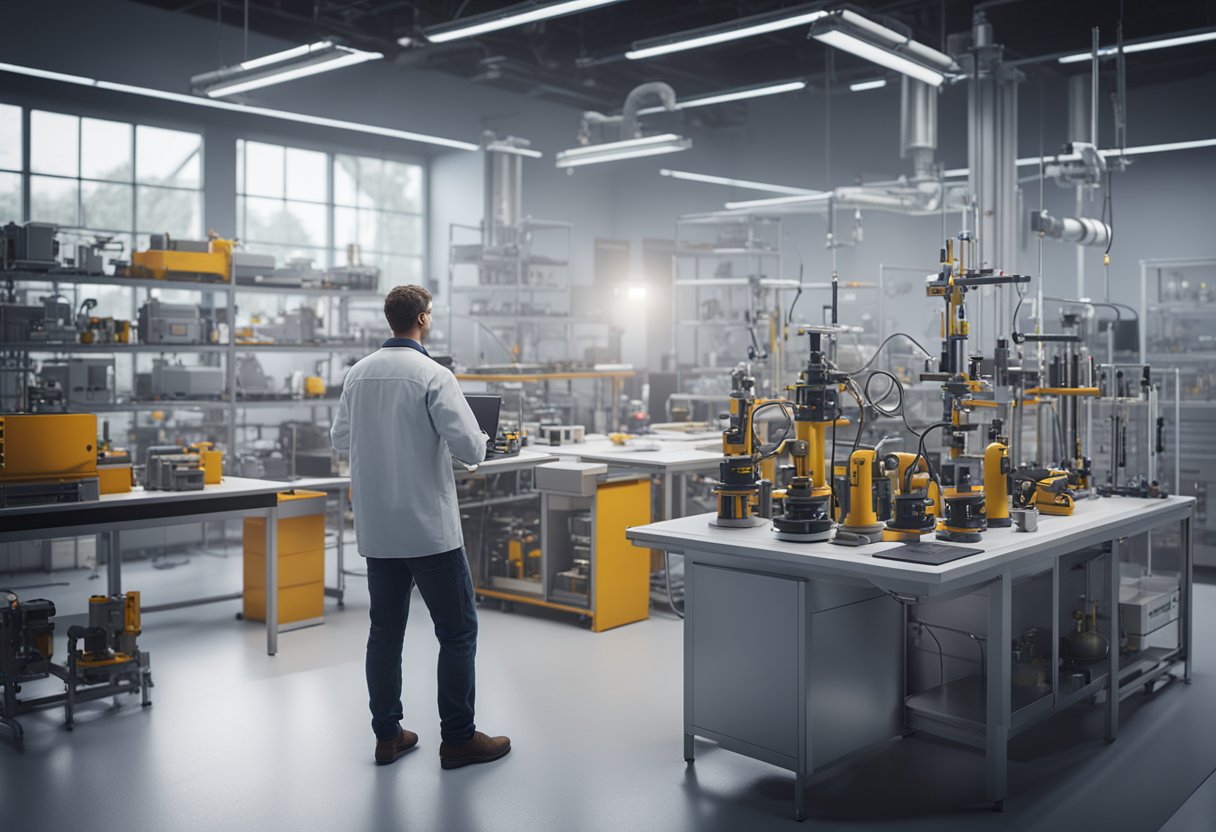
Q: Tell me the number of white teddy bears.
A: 0